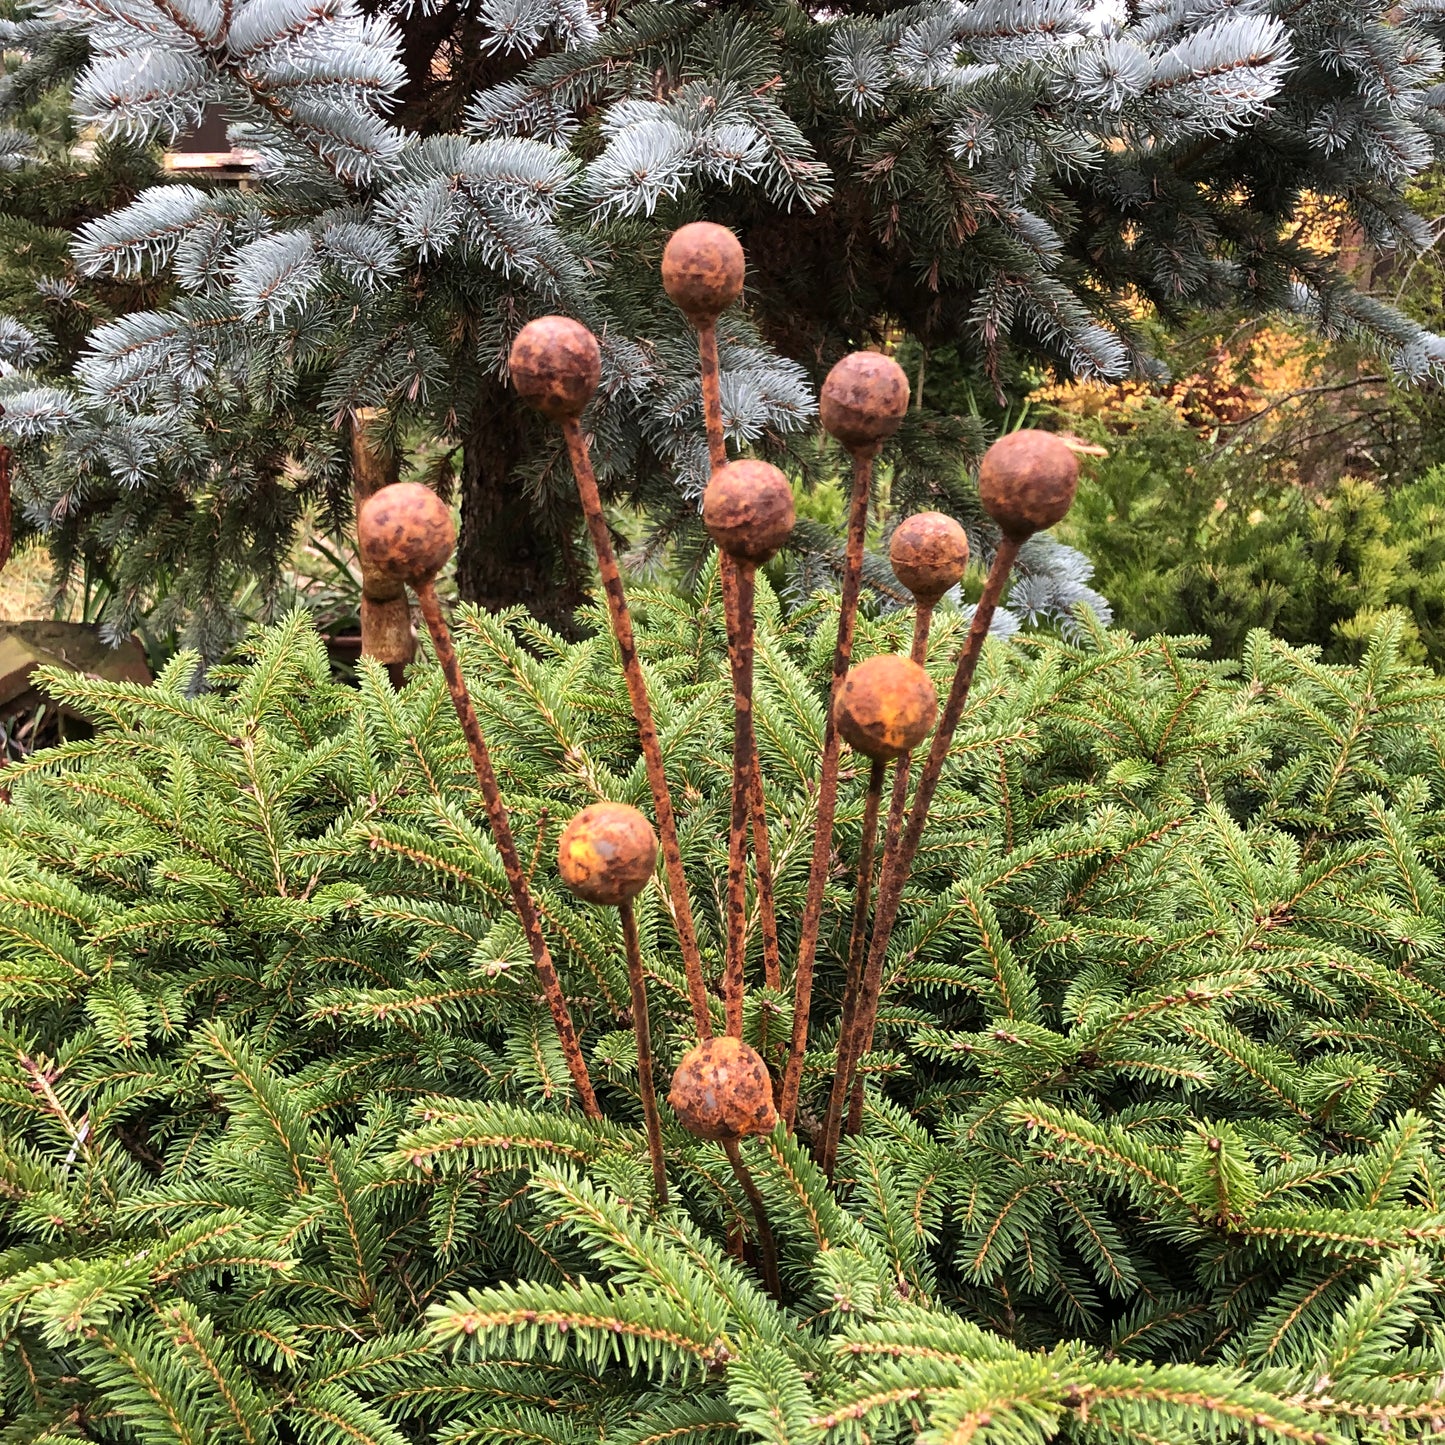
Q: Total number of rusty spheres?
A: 10